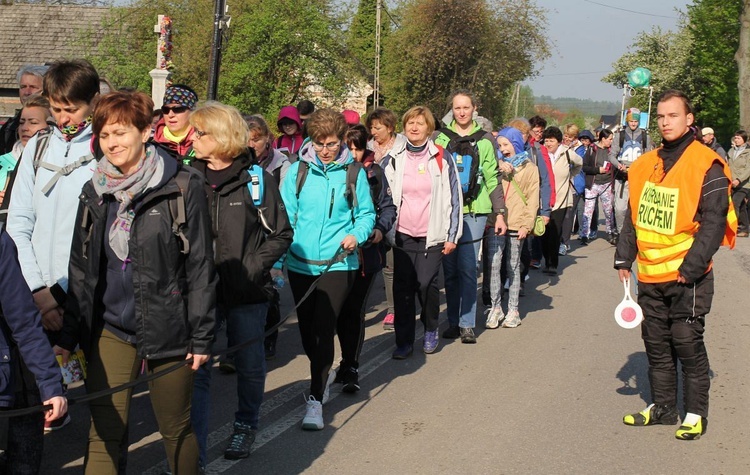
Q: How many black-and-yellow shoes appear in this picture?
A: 2